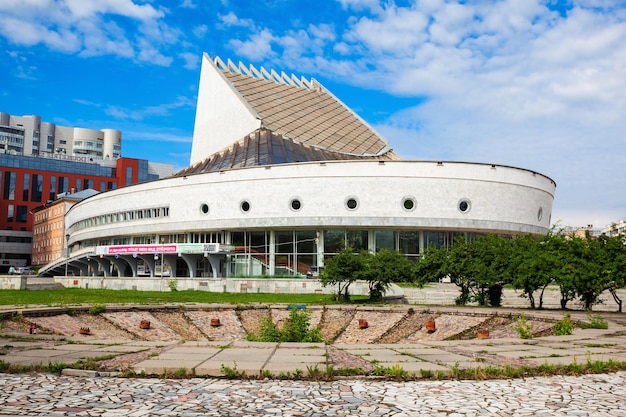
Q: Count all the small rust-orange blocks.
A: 6